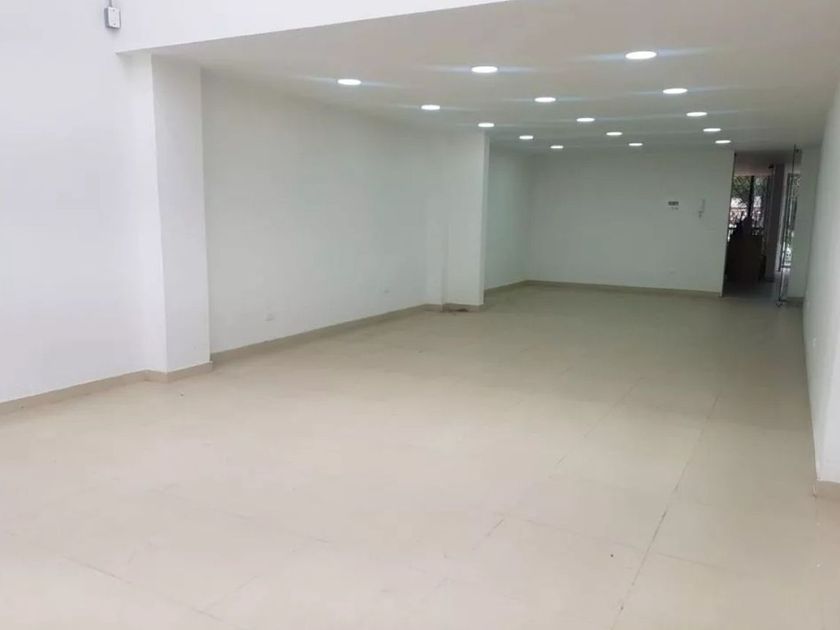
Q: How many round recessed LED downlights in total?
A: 15